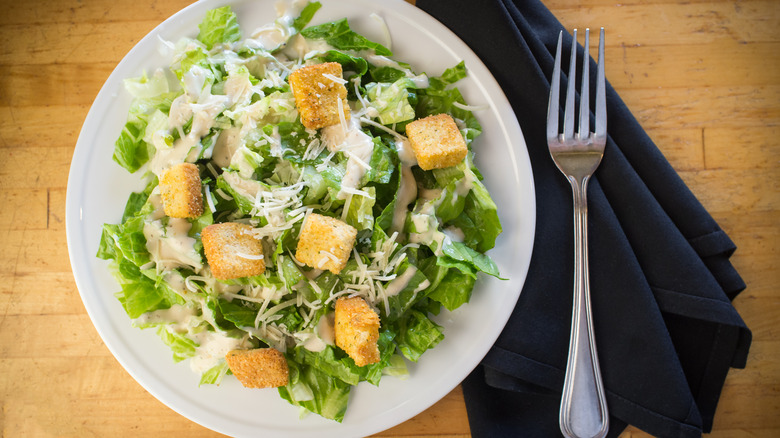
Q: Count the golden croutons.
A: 7